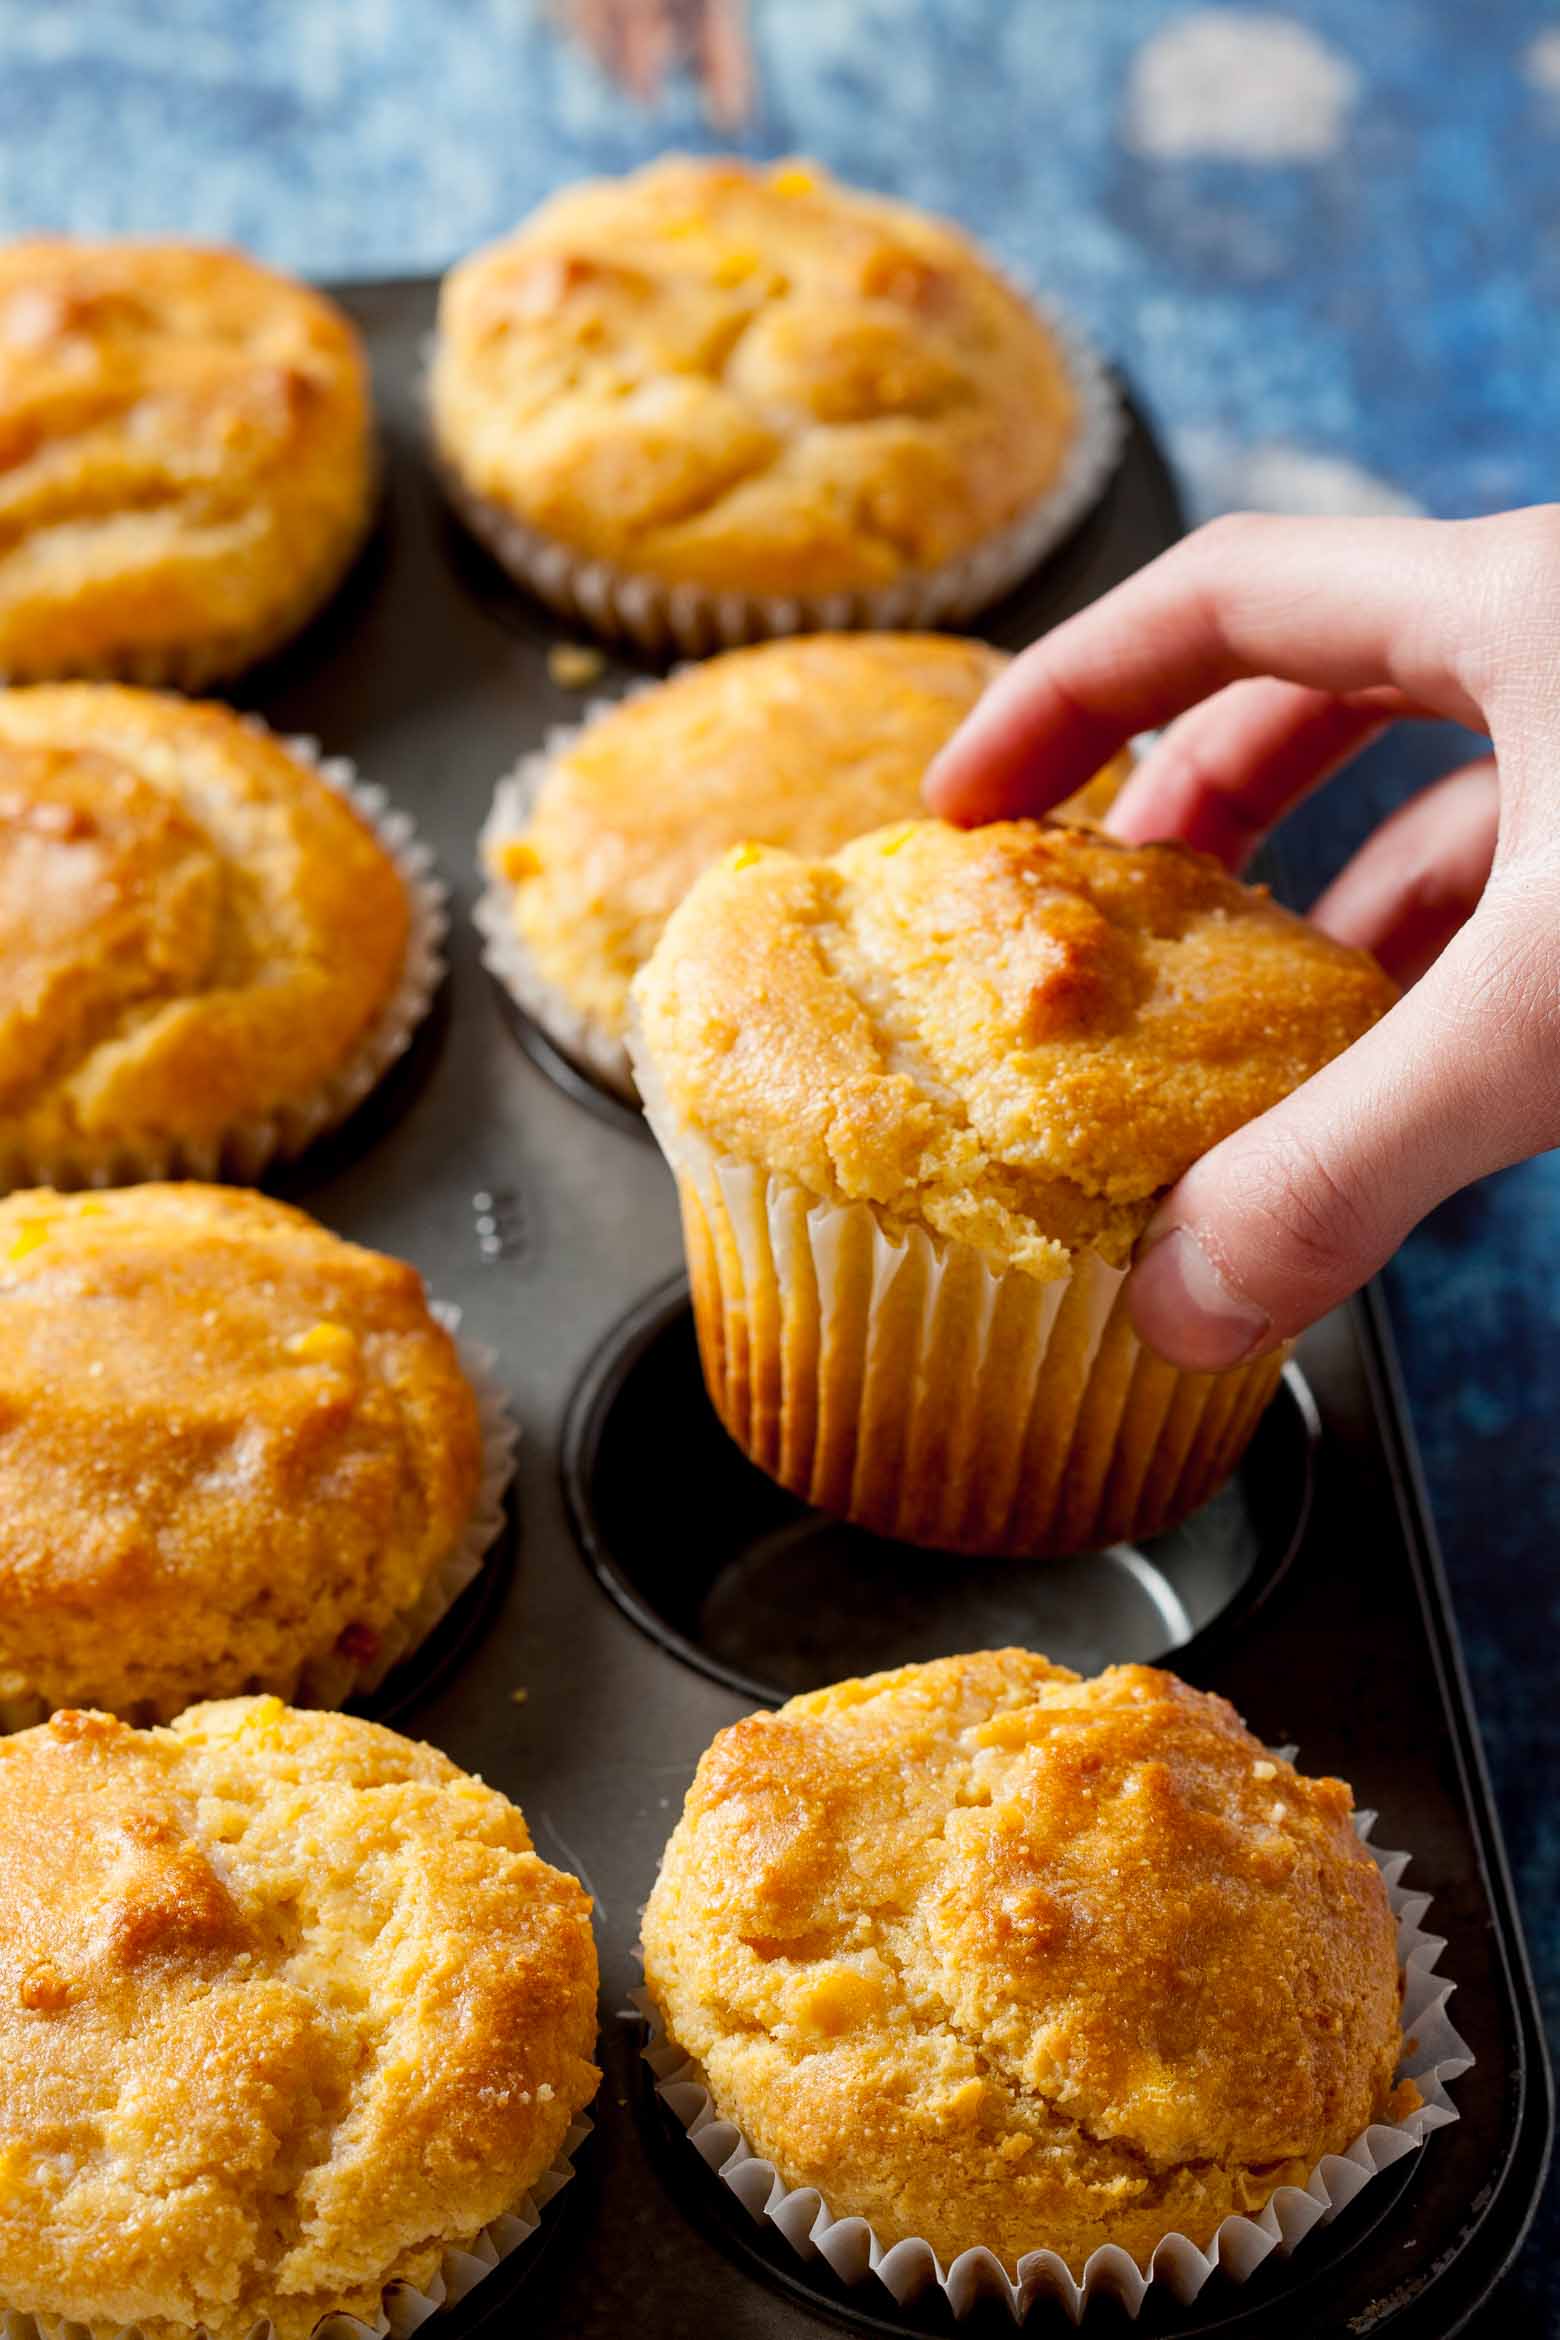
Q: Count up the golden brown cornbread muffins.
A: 8